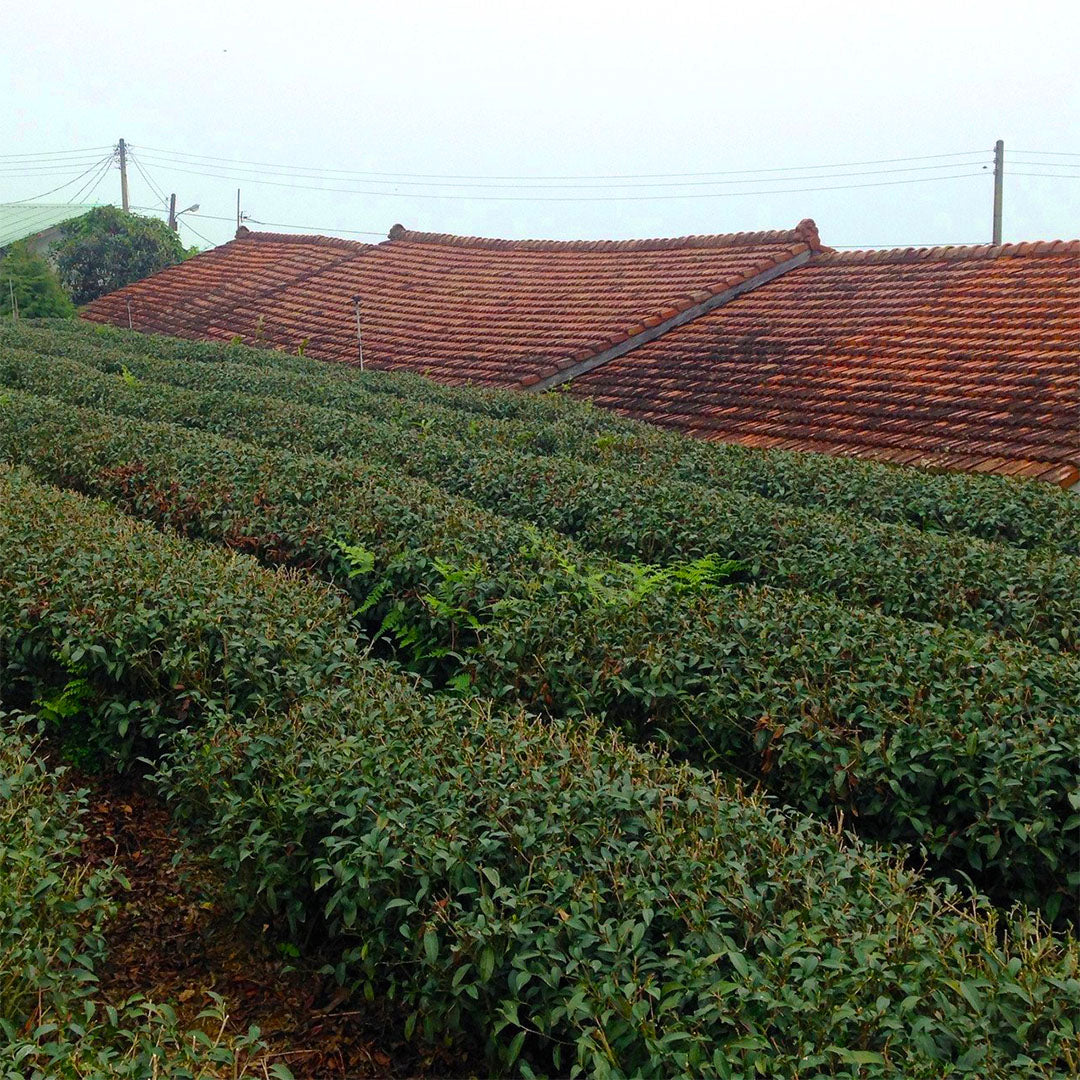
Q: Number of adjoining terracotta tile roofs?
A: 3